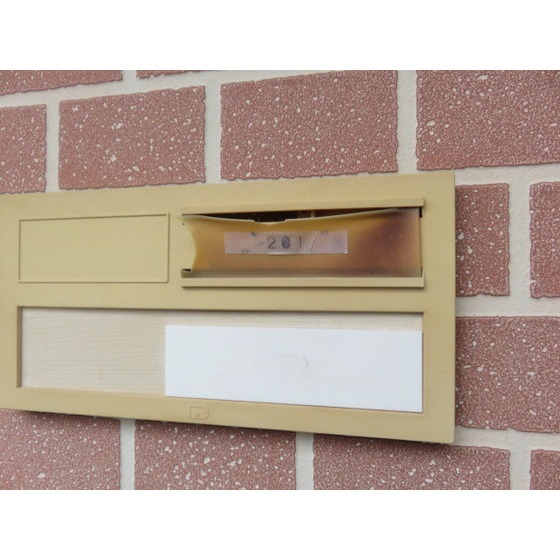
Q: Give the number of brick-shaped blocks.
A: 13